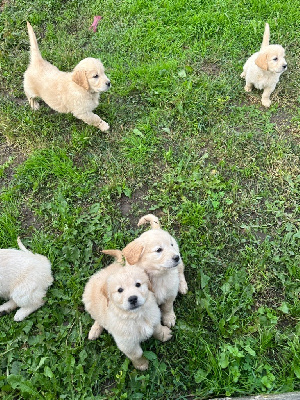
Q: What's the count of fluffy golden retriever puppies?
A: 5